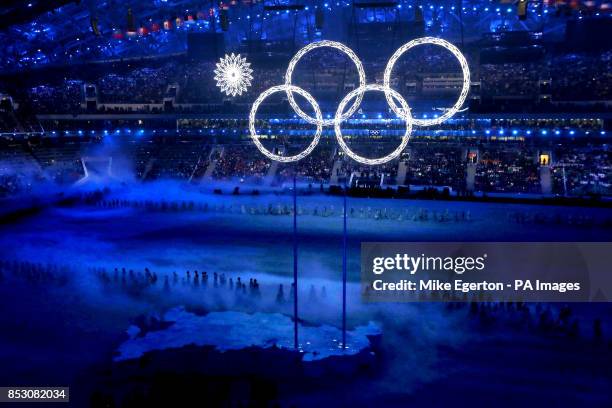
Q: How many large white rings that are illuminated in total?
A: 4